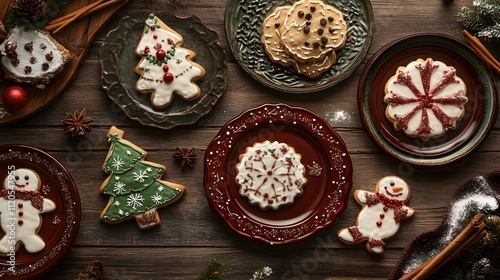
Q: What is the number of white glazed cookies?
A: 5